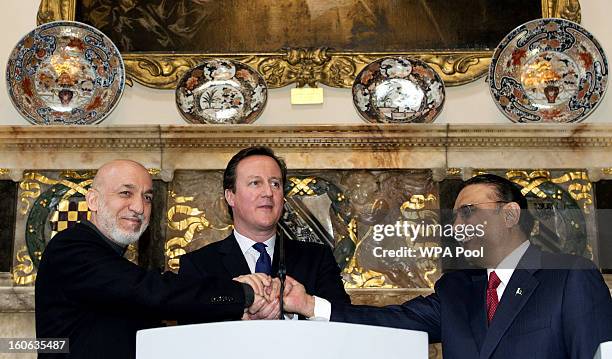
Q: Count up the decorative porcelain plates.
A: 4